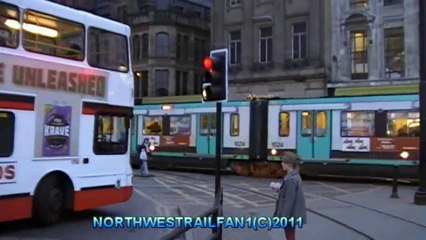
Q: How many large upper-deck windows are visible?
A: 3